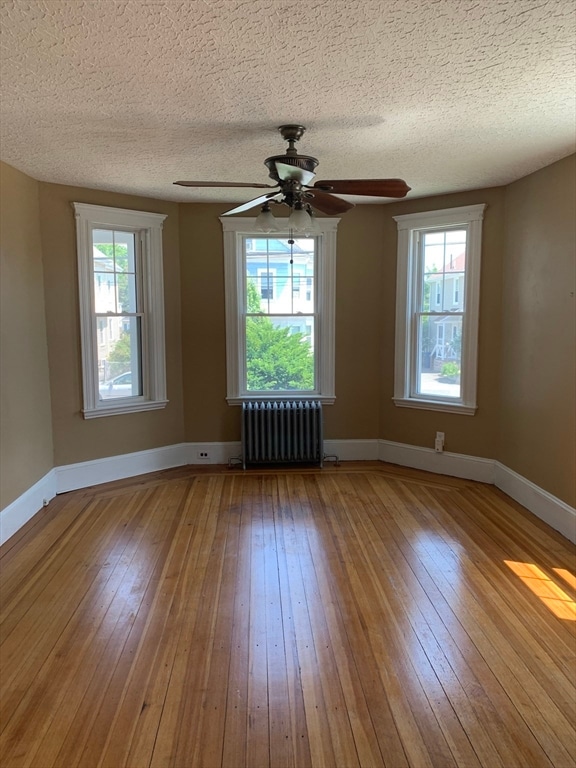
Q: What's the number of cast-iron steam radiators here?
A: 1